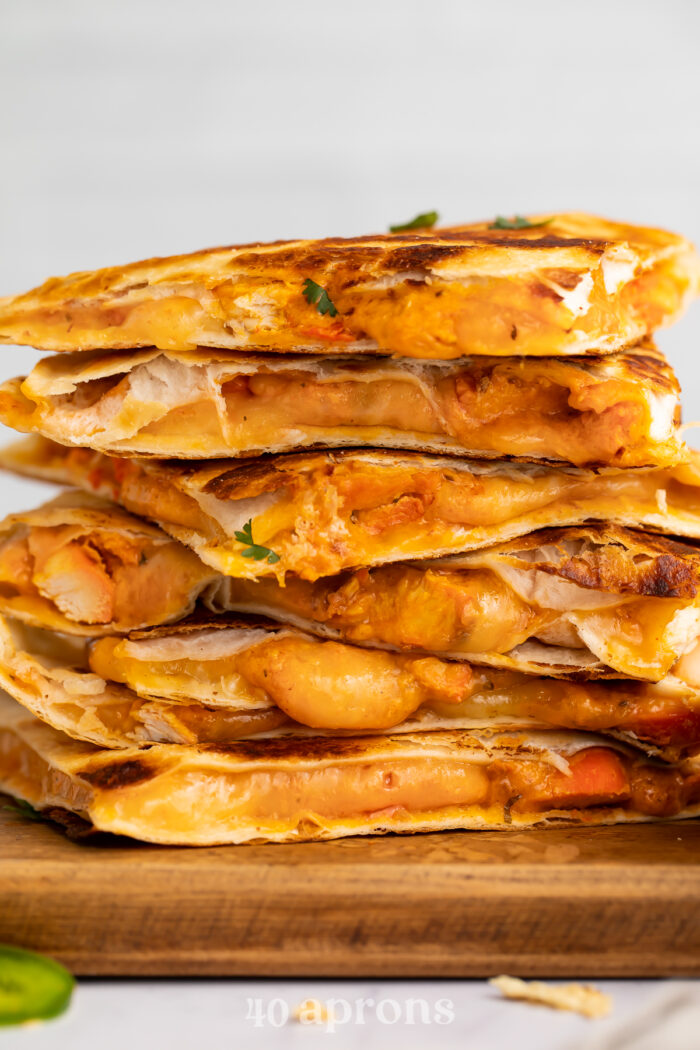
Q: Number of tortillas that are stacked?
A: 6